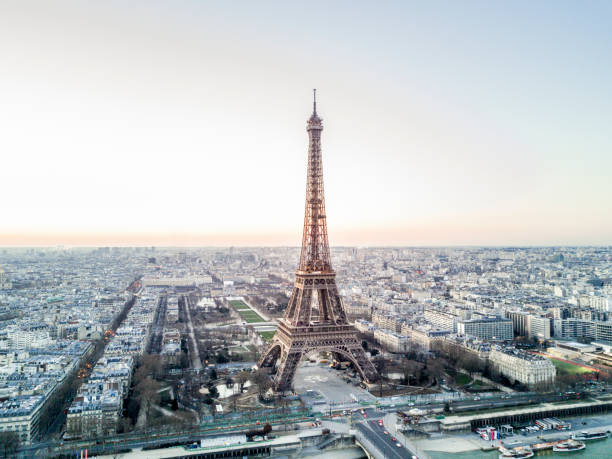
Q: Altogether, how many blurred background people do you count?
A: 0